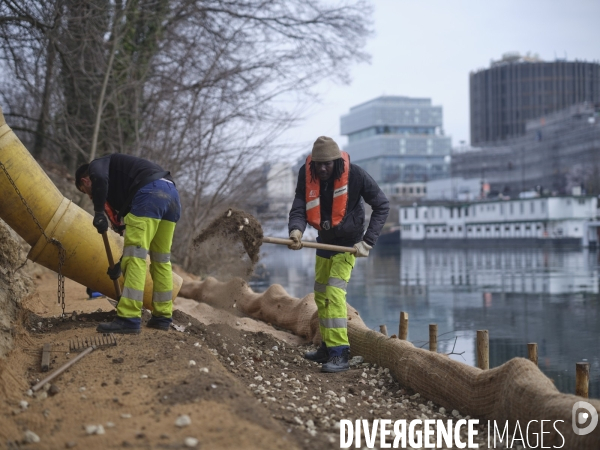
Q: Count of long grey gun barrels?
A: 0